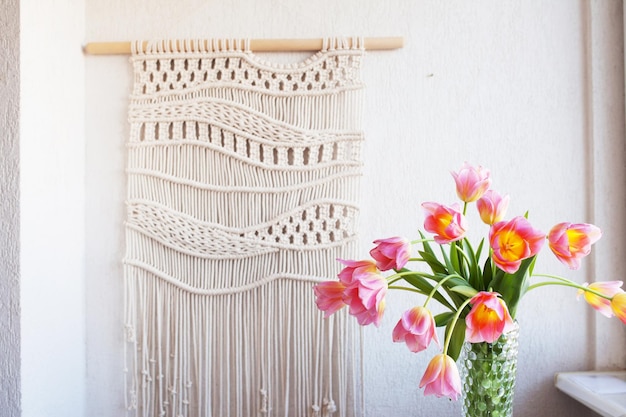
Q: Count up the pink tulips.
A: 14